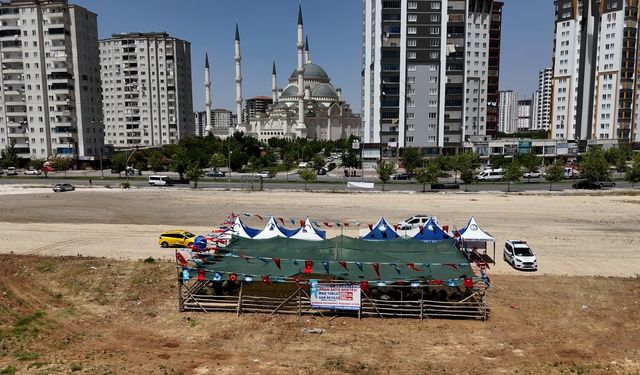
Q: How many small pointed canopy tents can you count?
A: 6